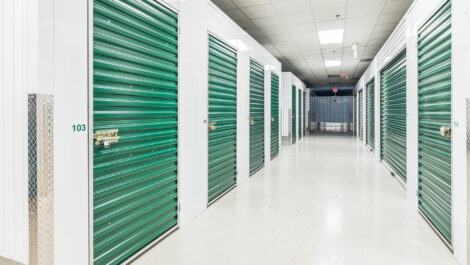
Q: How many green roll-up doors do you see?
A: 11